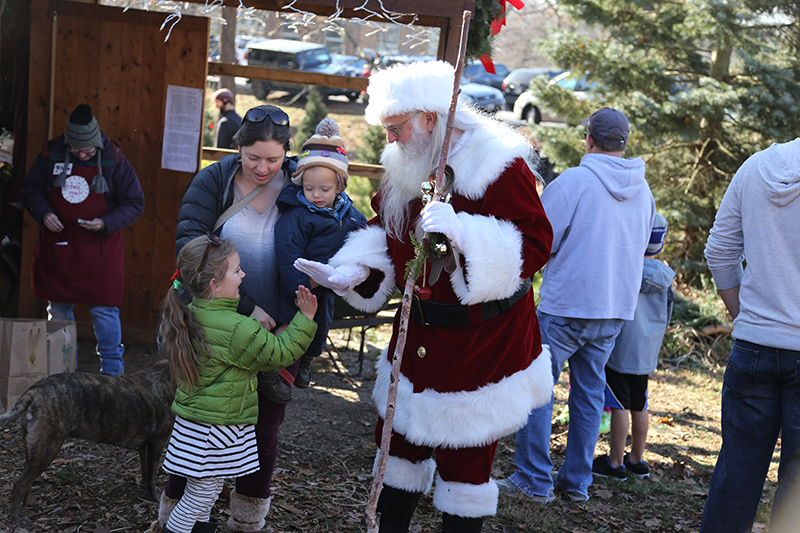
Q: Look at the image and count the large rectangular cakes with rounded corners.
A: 0